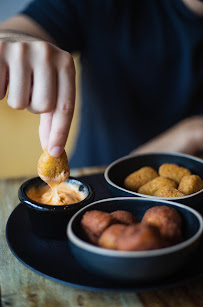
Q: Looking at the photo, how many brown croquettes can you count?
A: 5